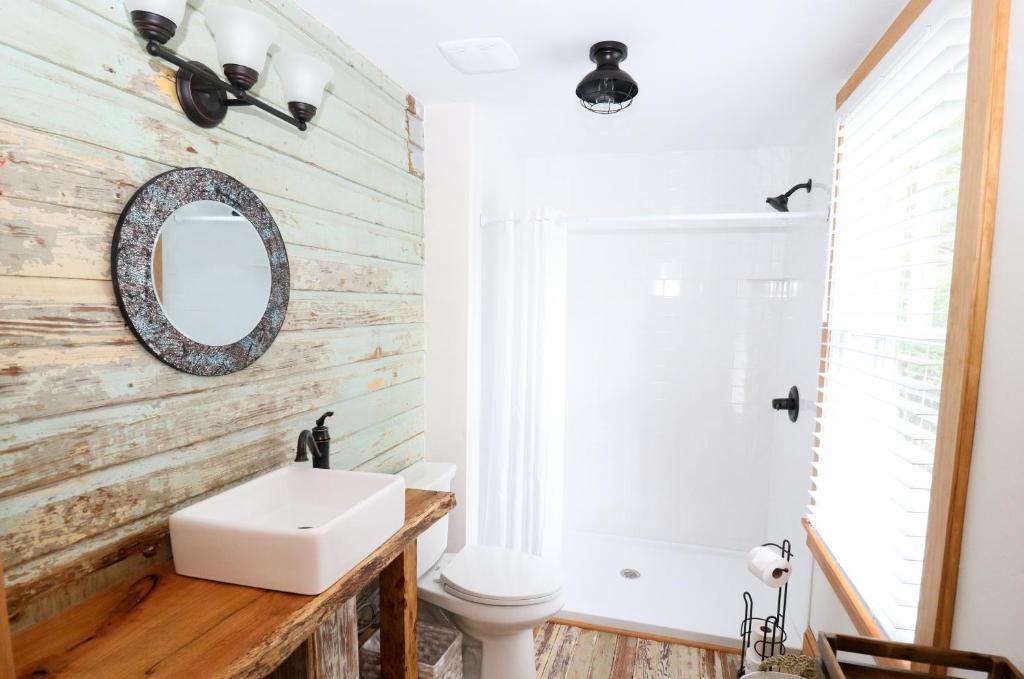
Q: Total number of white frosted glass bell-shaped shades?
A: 3